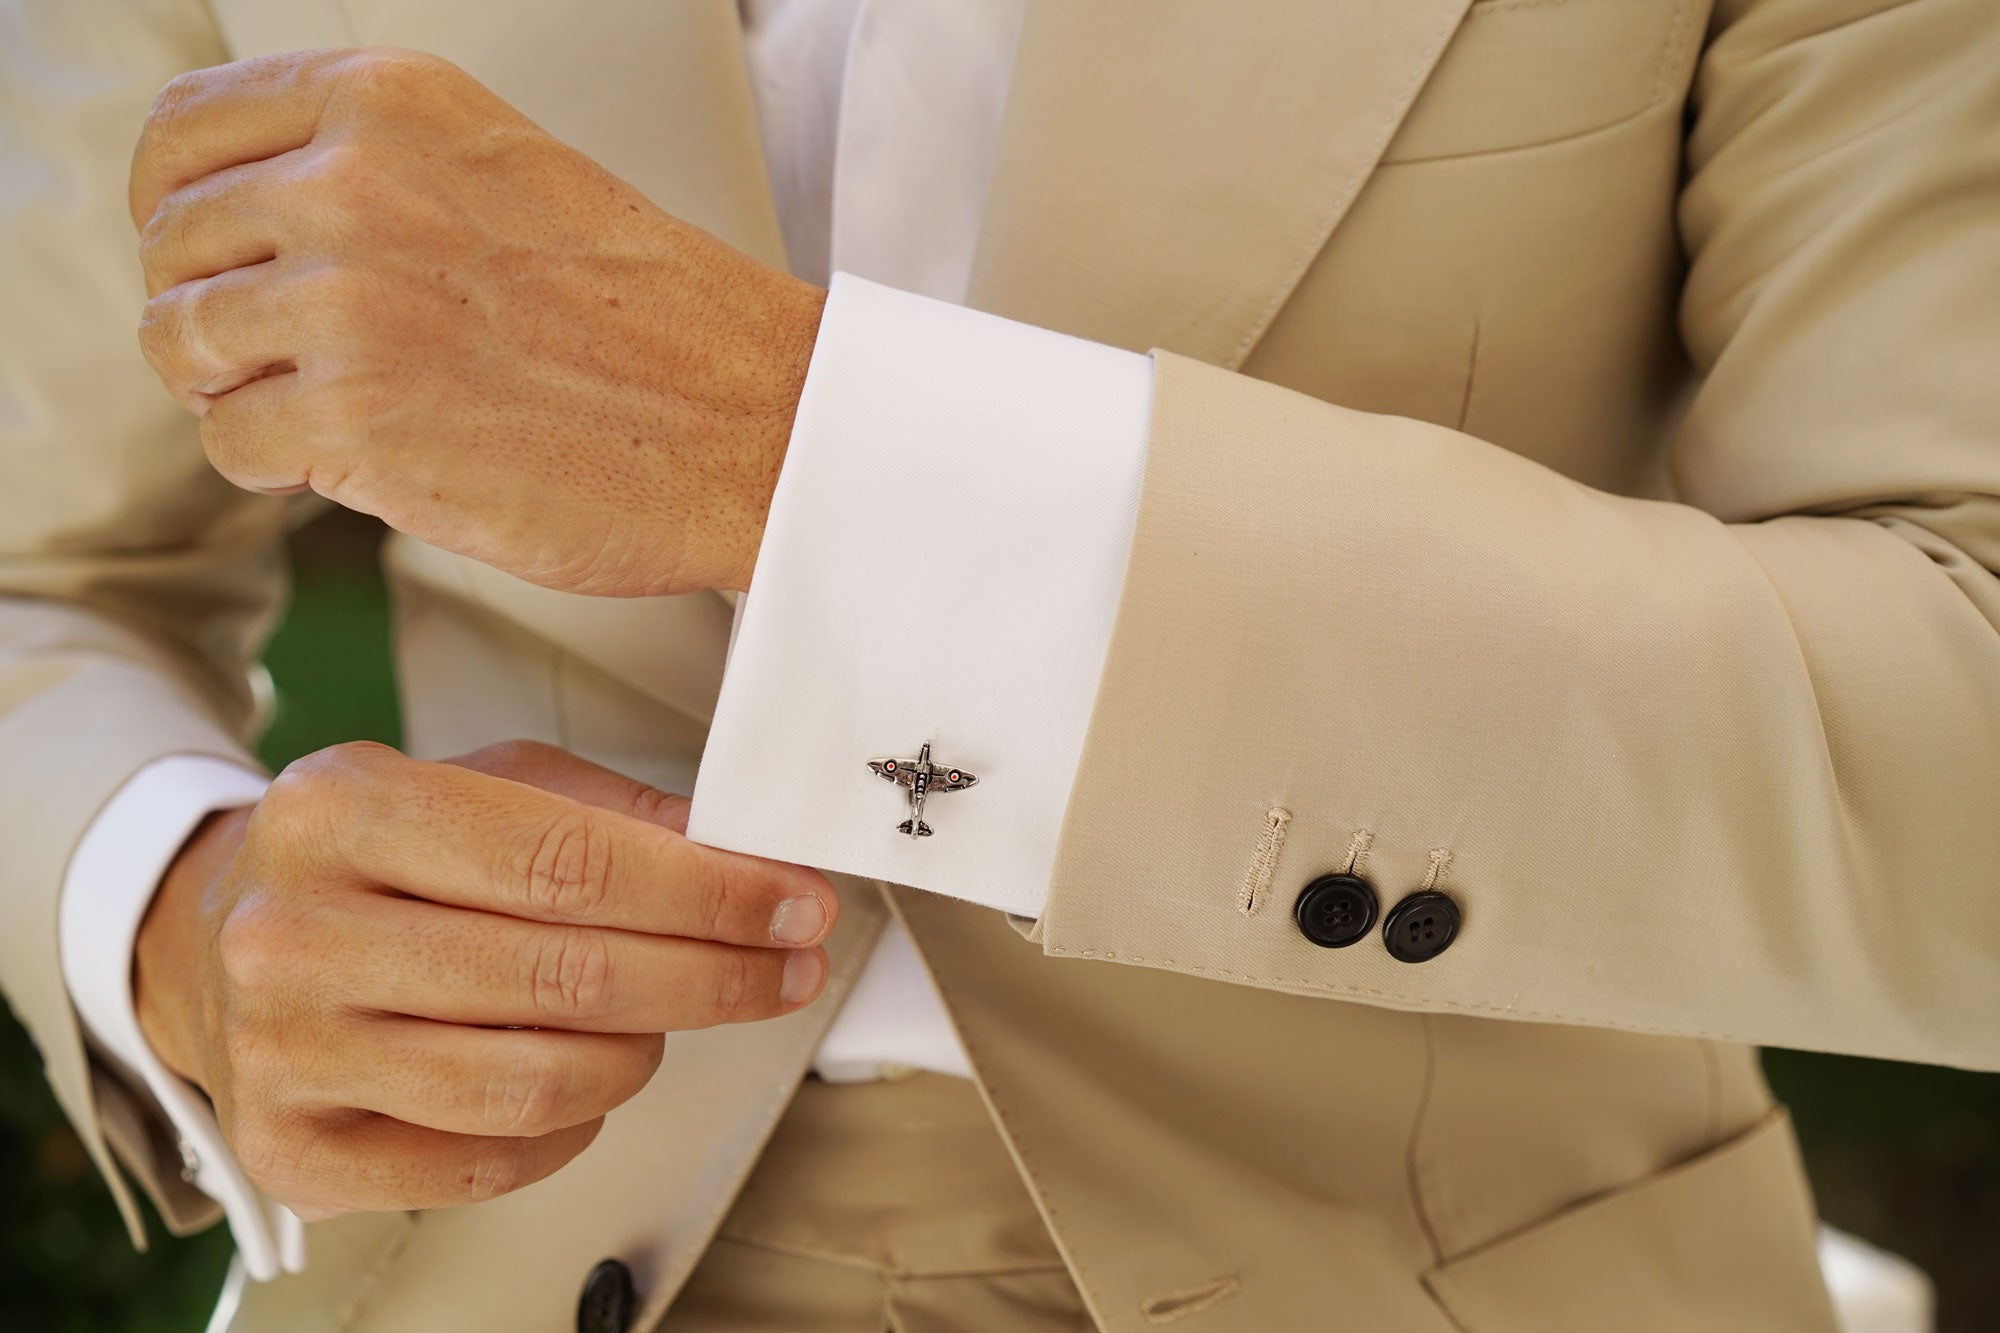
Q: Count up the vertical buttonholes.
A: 3